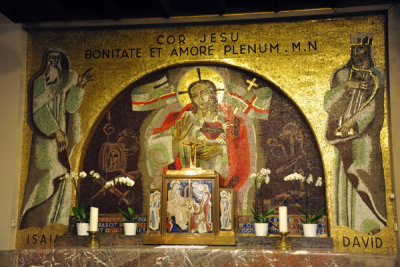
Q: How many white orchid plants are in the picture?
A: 4